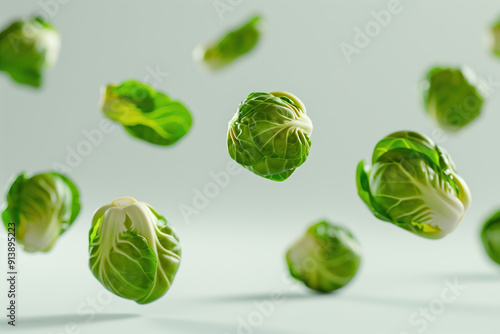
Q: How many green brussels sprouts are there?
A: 11